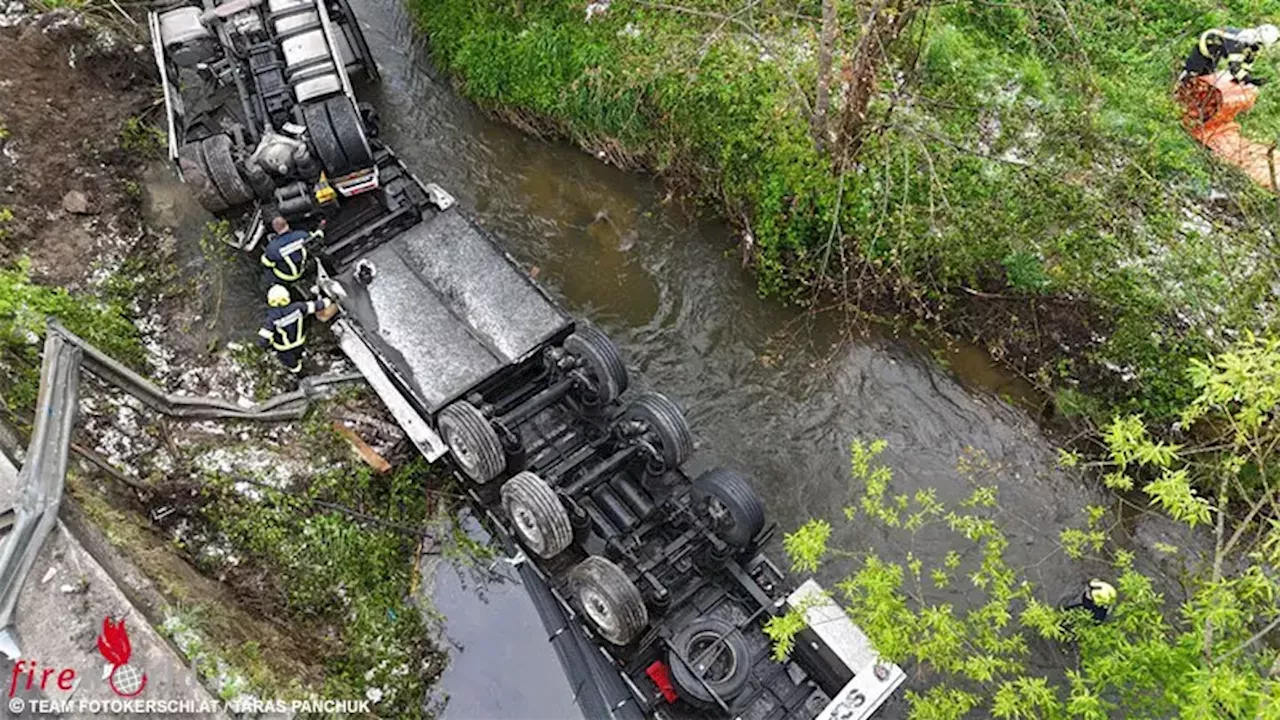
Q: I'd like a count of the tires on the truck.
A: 11